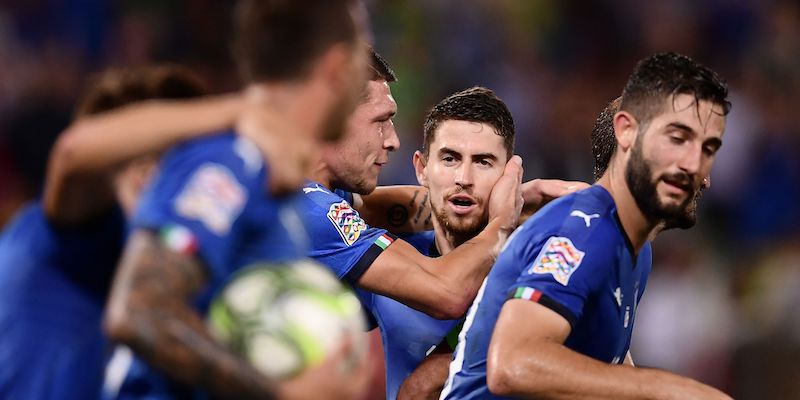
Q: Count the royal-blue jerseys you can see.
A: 5